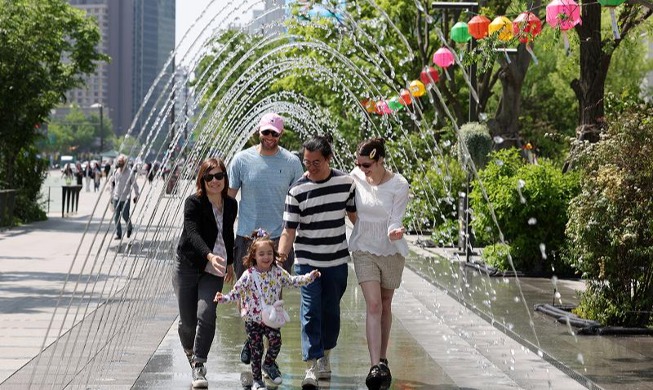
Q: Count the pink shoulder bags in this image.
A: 1